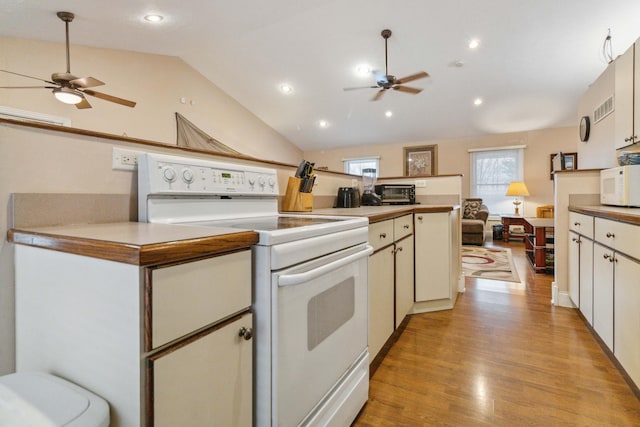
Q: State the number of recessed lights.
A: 7